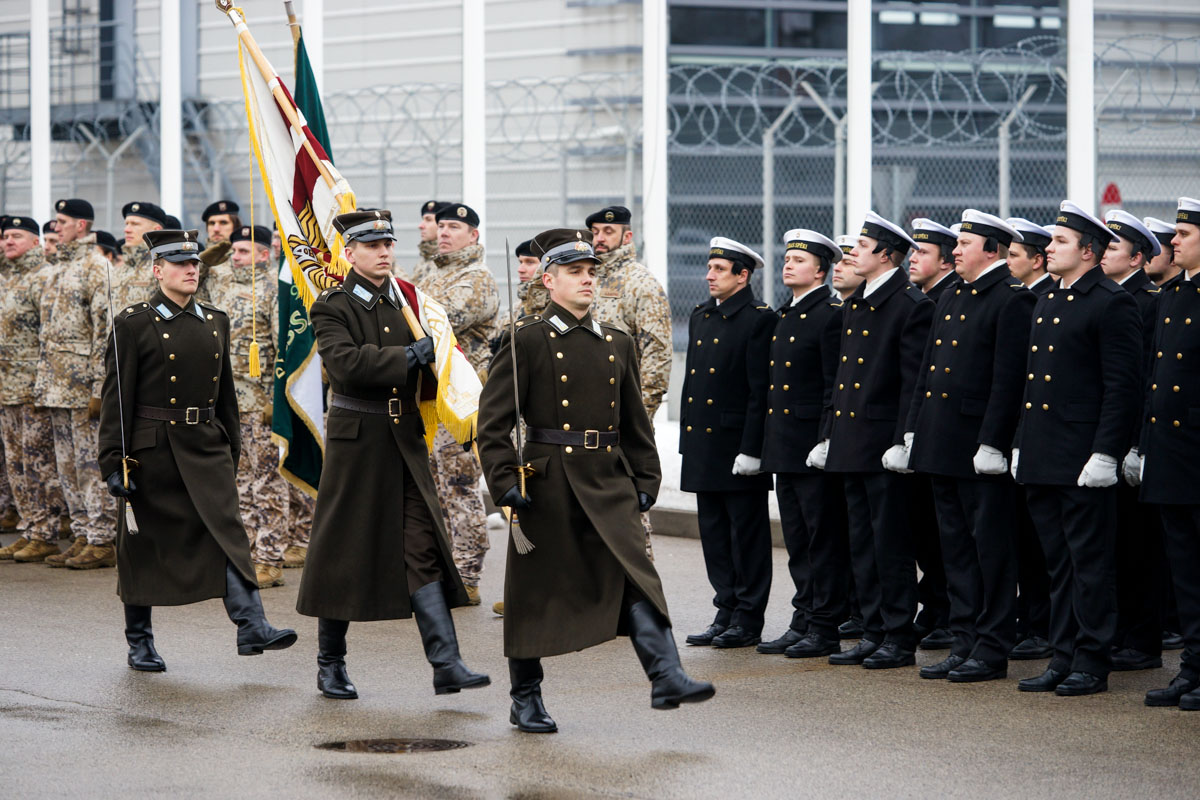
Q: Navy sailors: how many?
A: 11